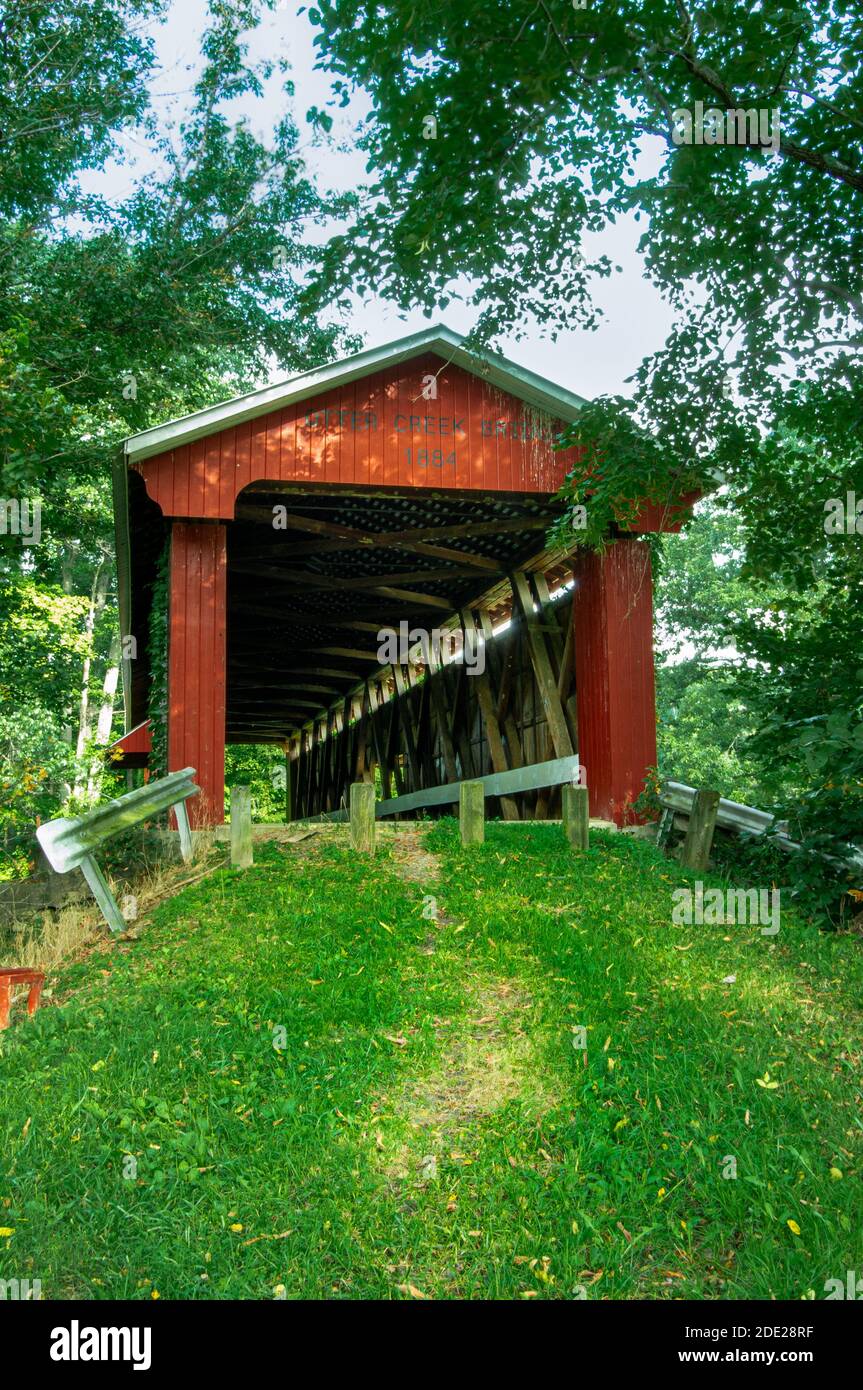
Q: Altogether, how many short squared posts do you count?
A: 5